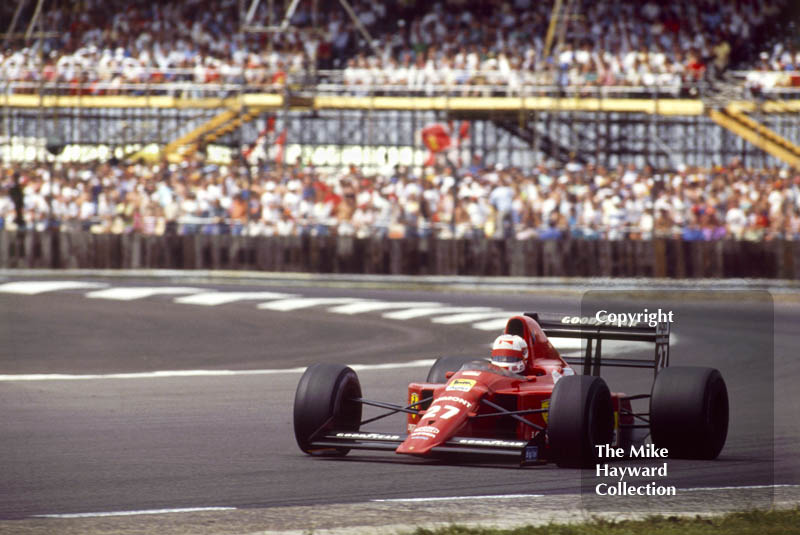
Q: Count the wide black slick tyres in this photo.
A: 4